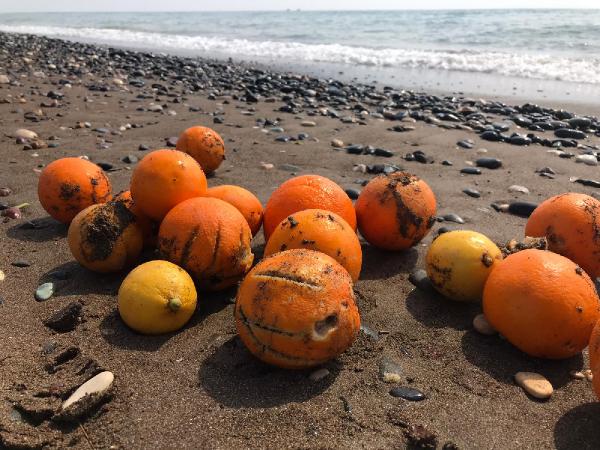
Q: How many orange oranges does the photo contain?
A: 14